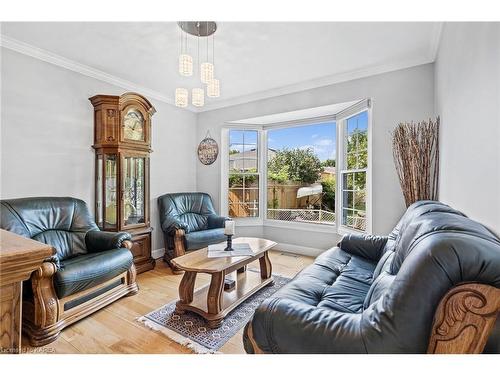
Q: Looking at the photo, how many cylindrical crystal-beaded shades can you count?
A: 5